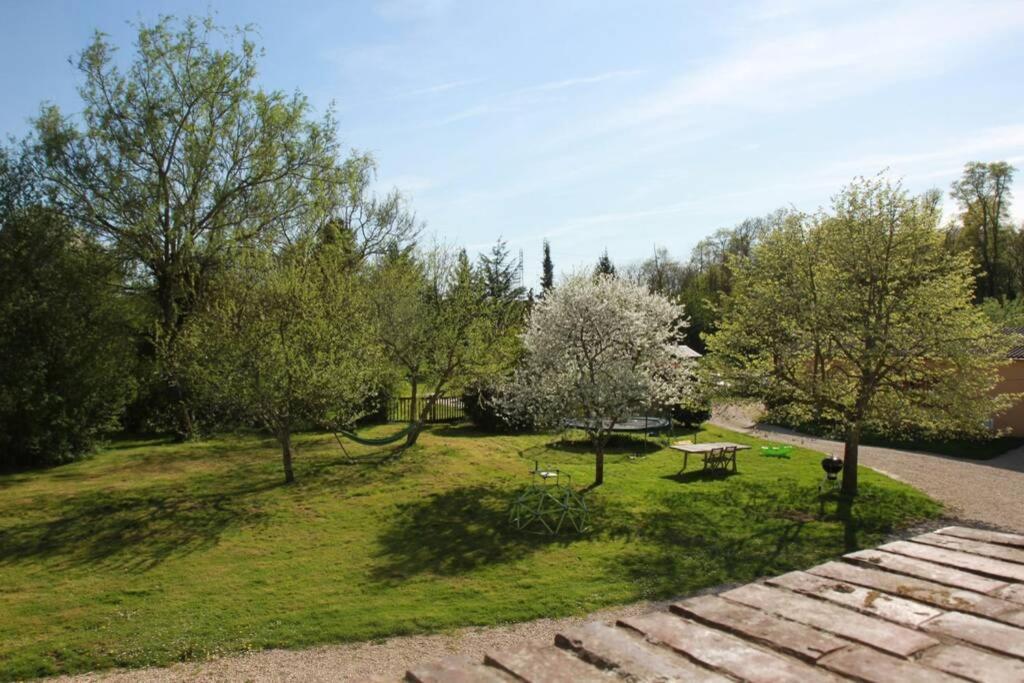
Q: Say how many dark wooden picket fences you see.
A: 1